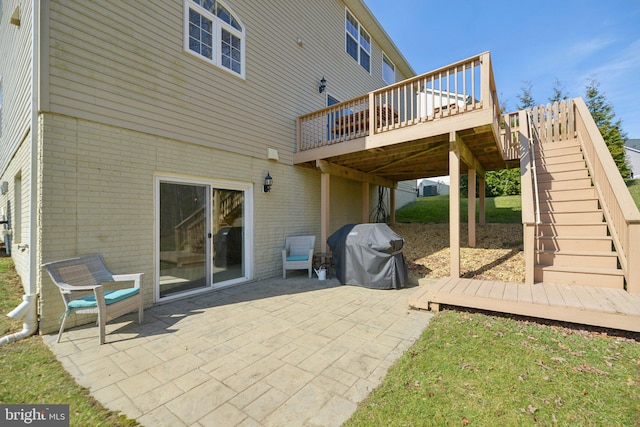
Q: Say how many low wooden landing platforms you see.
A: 1